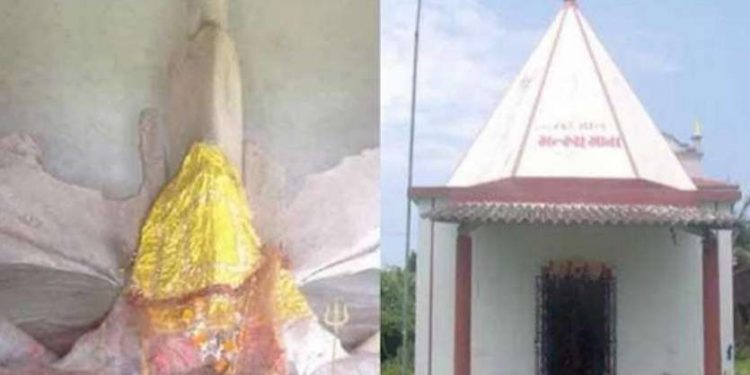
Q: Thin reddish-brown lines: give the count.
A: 2